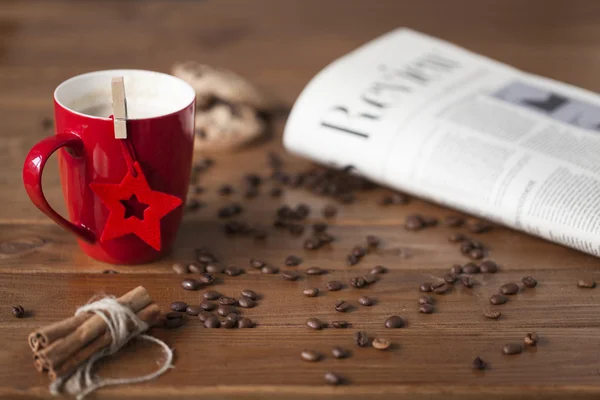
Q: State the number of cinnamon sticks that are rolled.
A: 3